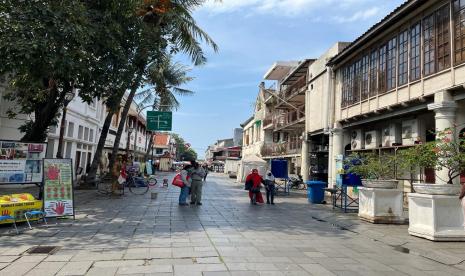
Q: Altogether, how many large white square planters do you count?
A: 2